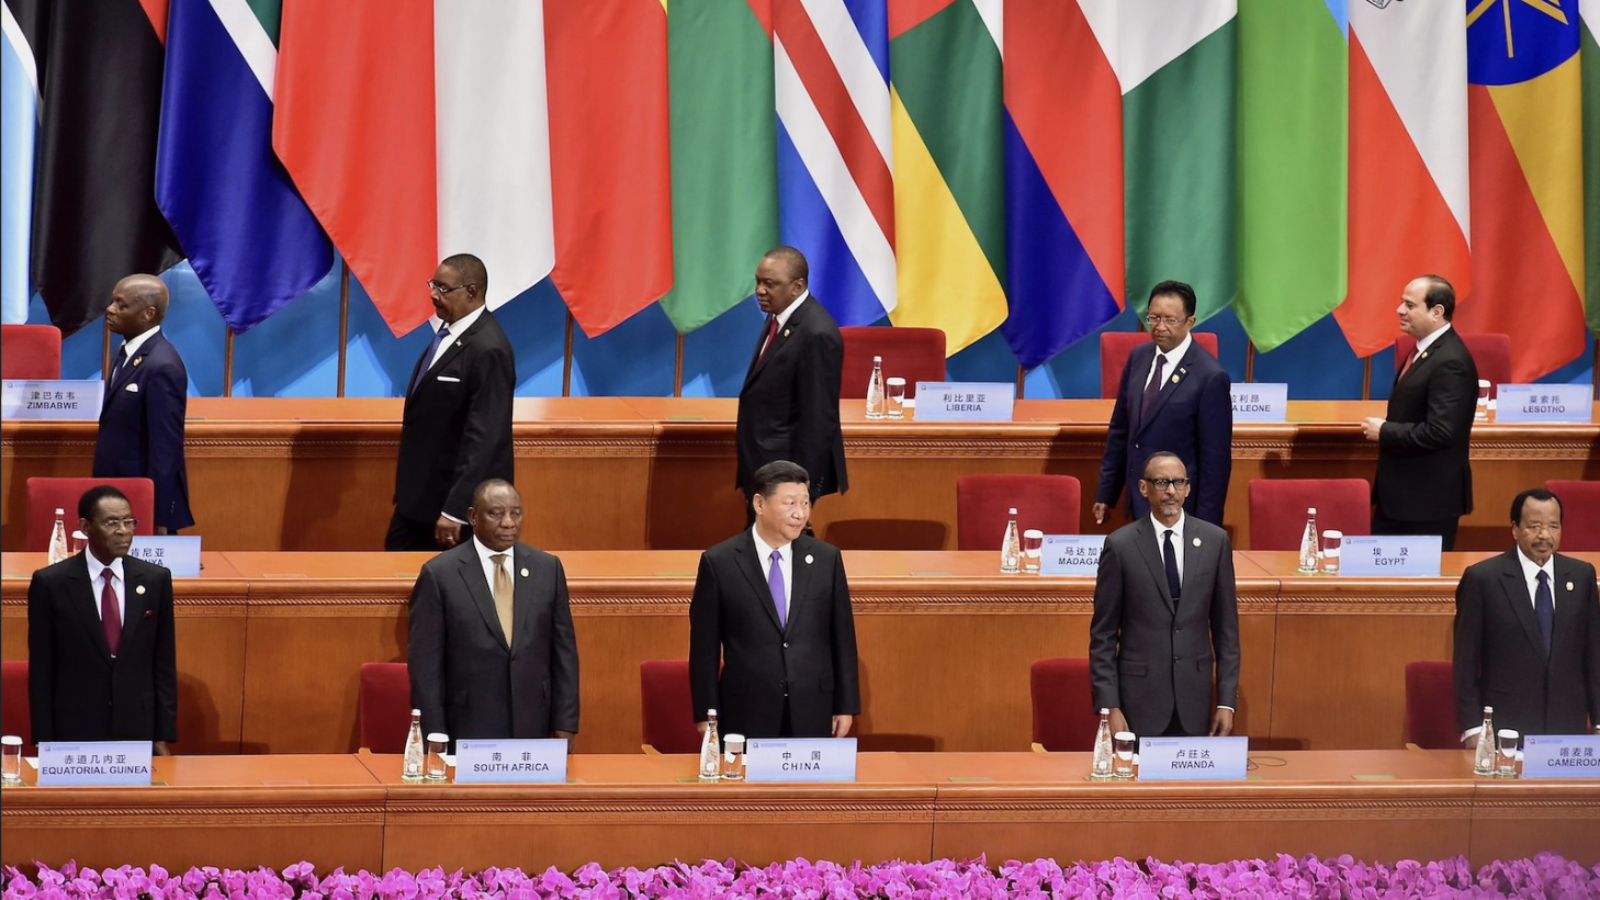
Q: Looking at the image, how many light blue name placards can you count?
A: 12